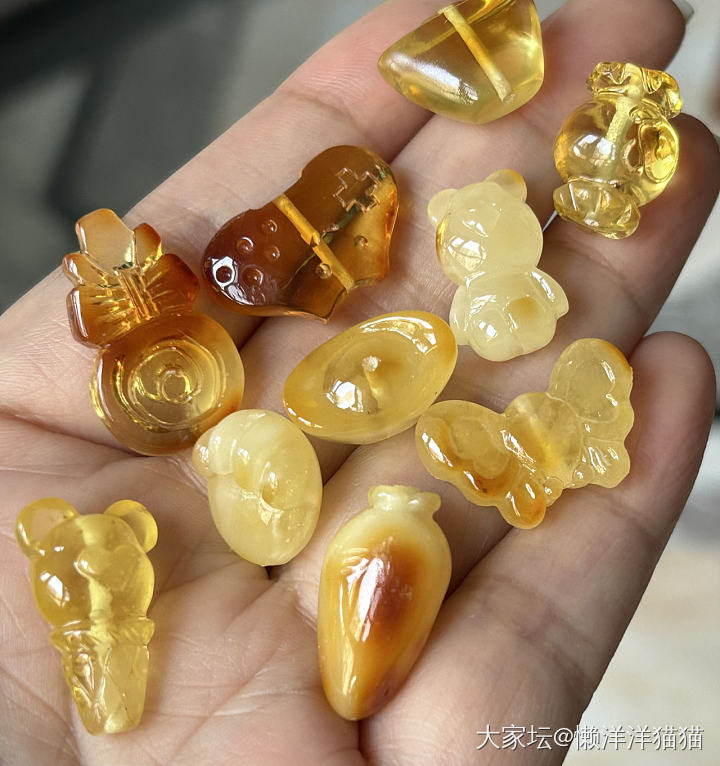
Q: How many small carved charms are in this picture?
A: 10